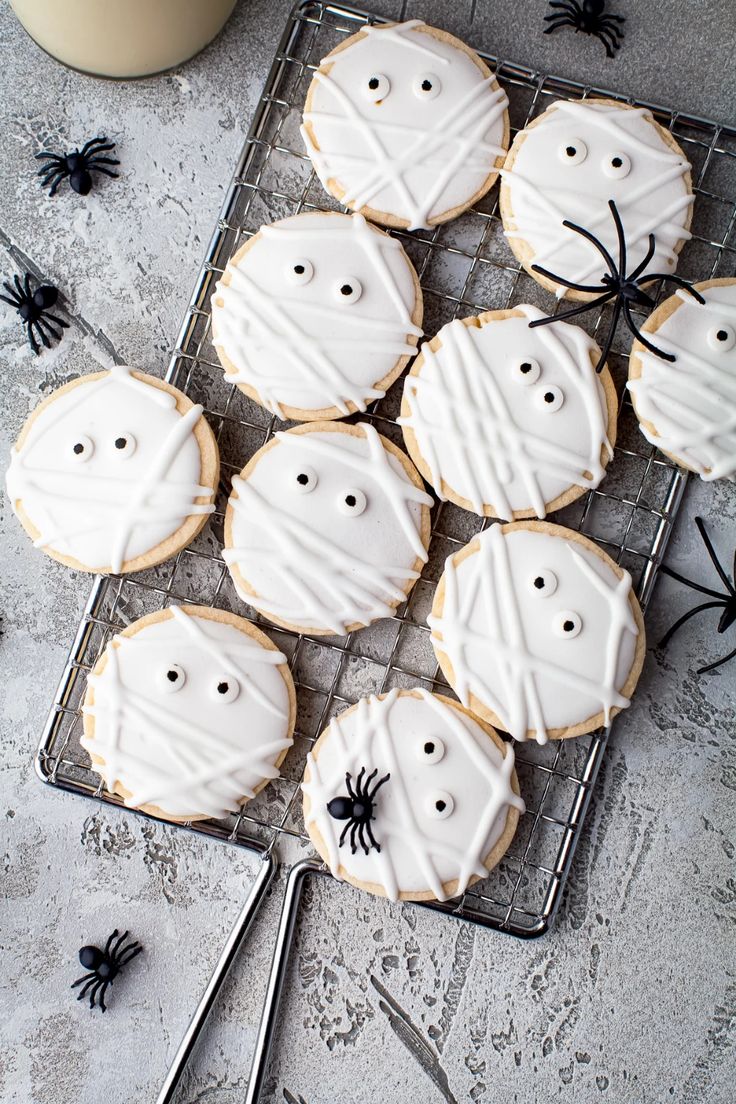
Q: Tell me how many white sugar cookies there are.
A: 10